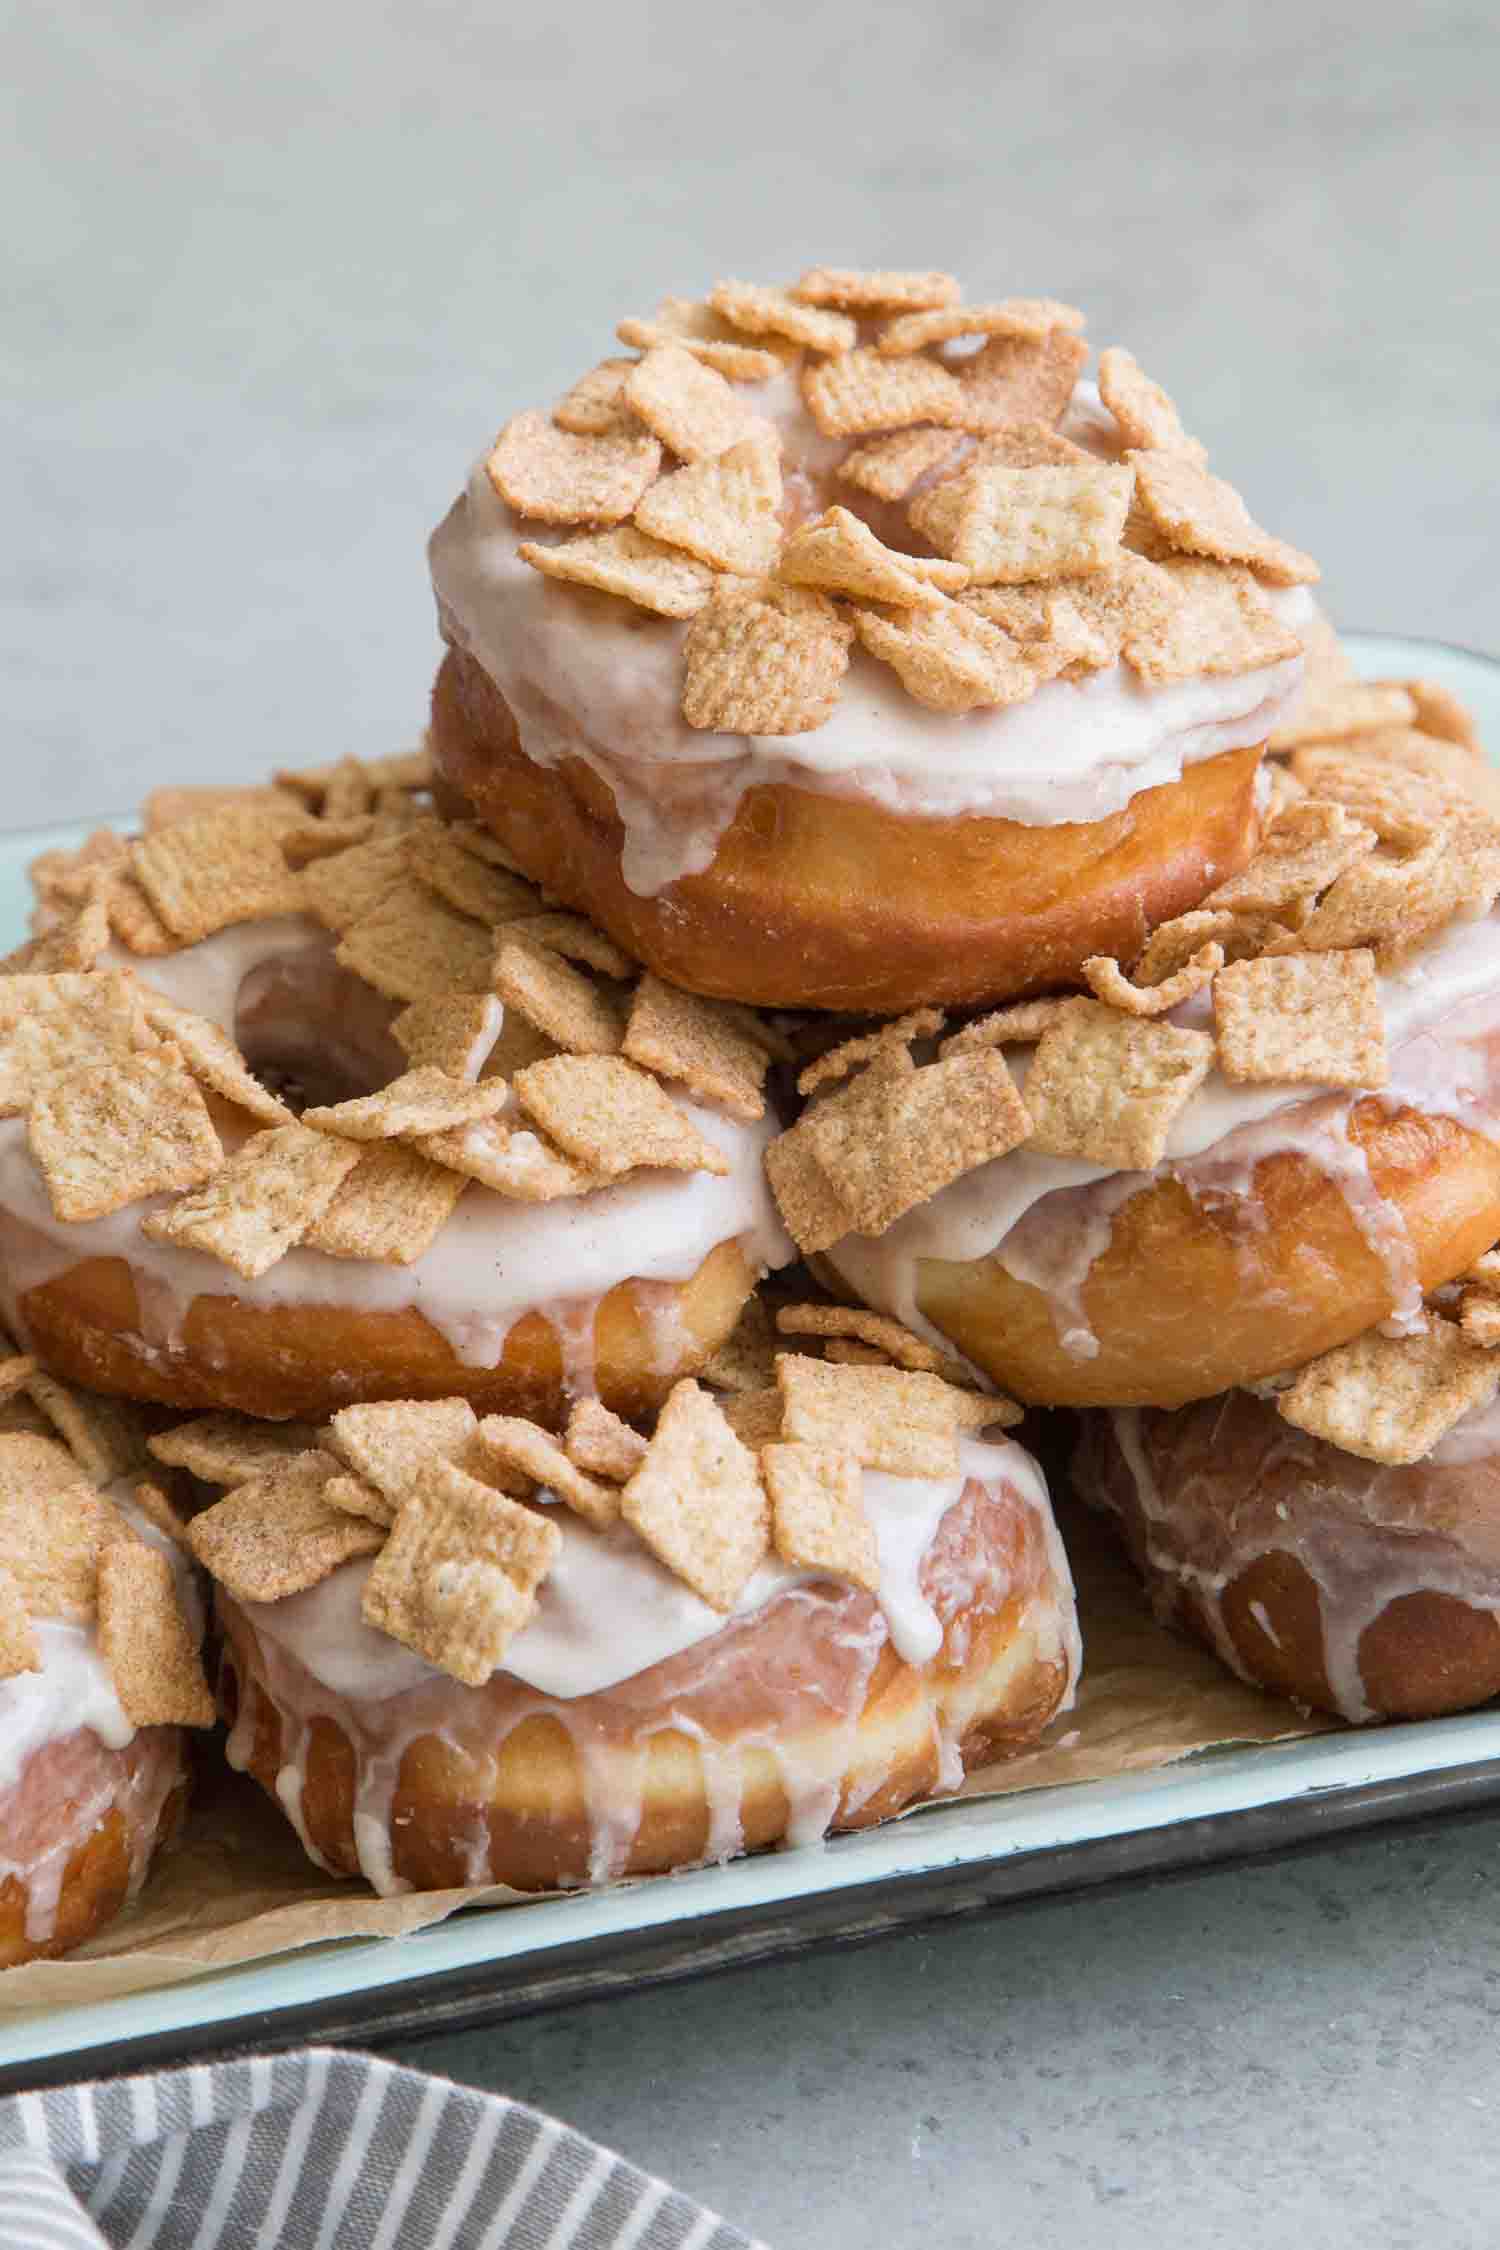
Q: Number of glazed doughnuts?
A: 6